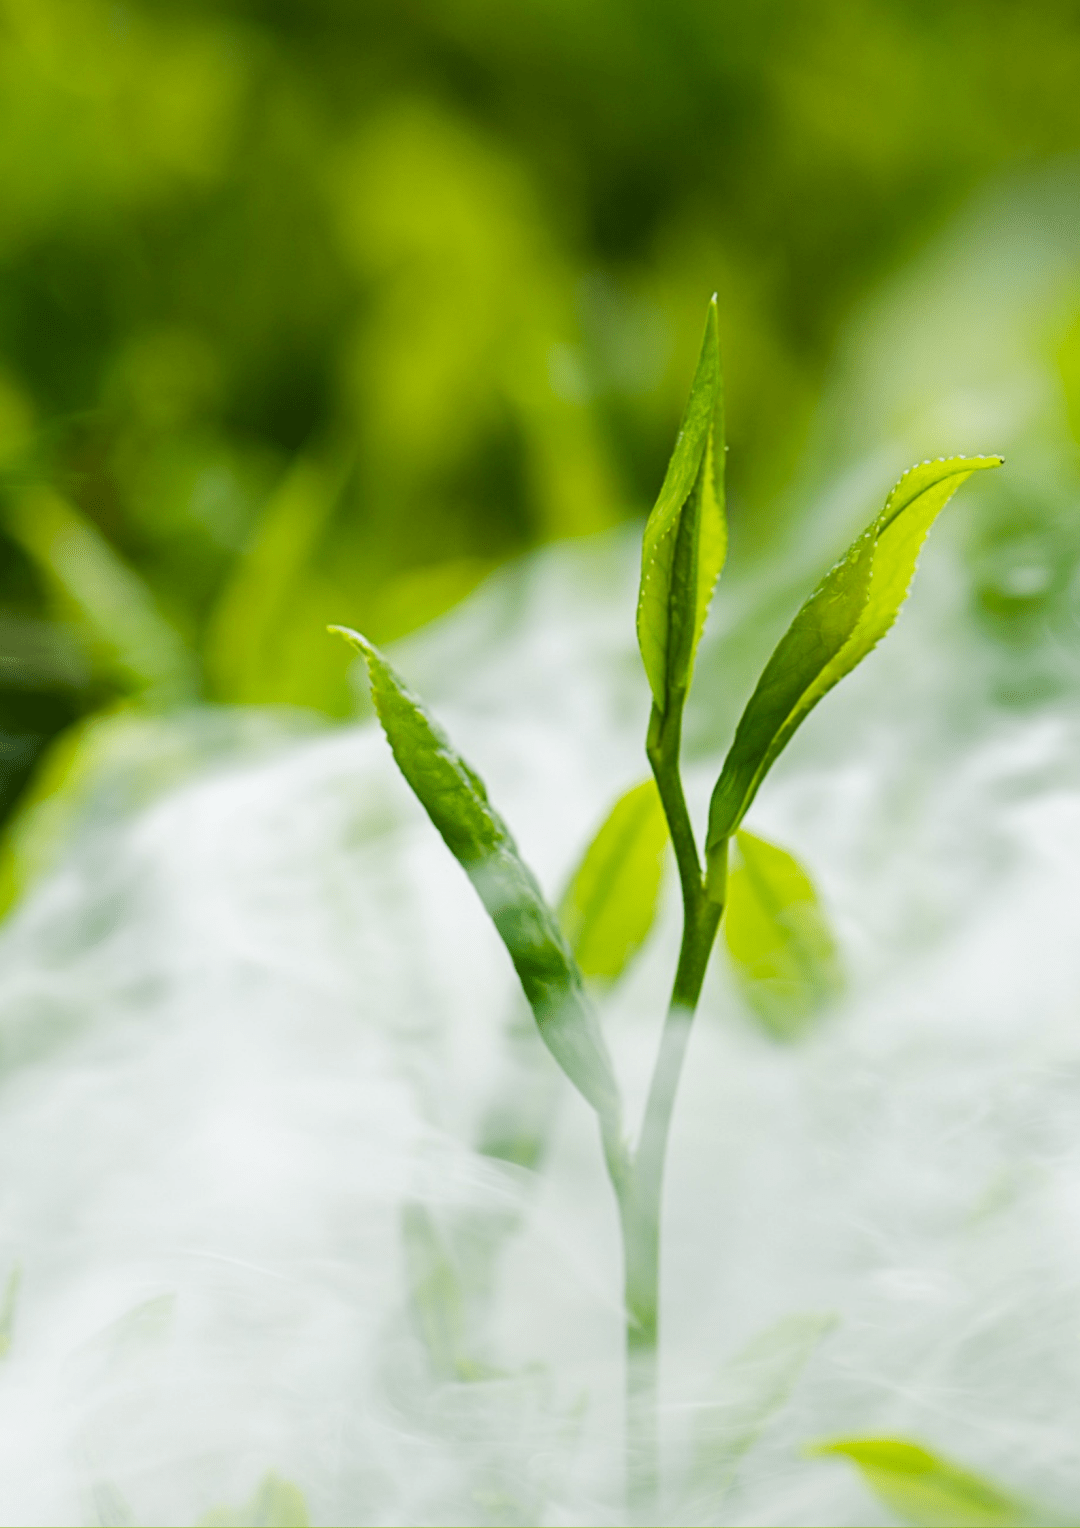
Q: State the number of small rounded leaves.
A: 2